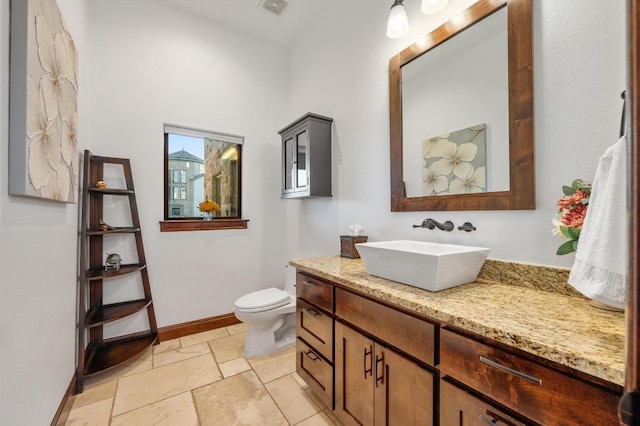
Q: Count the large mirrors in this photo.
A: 1